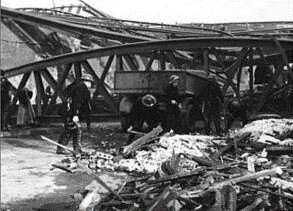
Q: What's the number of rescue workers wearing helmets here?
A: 3